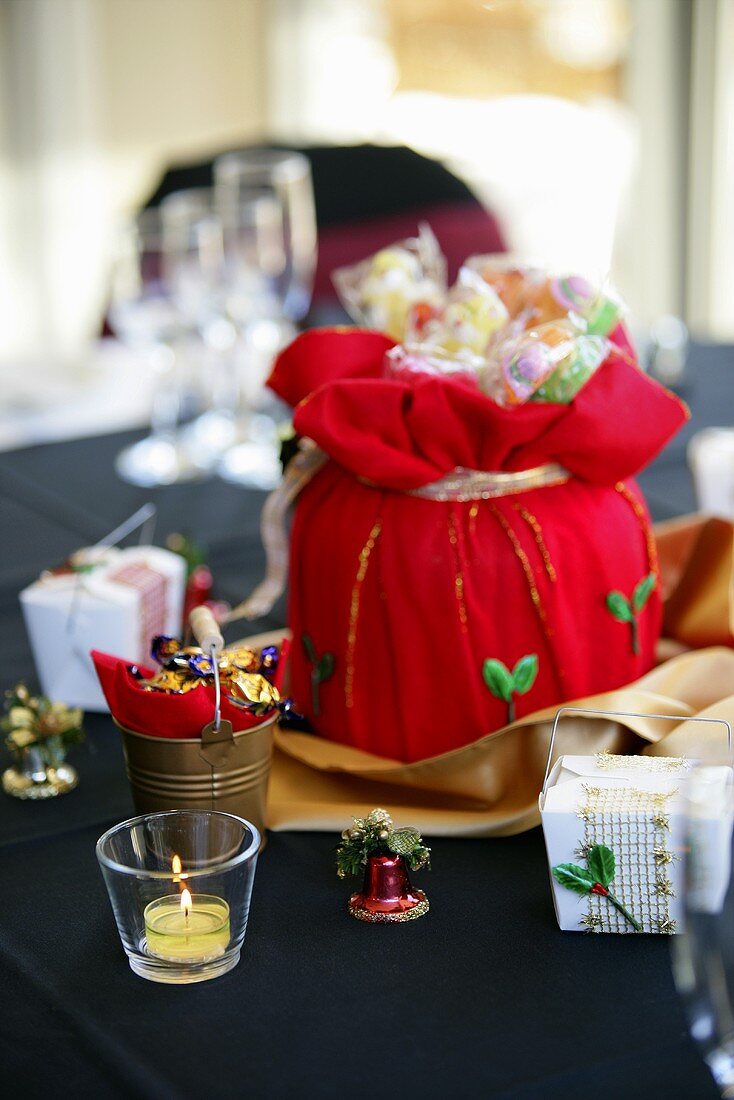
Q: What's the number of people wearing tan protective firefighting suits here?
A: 0